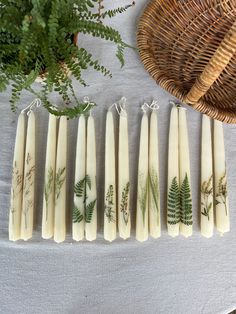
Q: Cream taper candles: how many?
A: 14